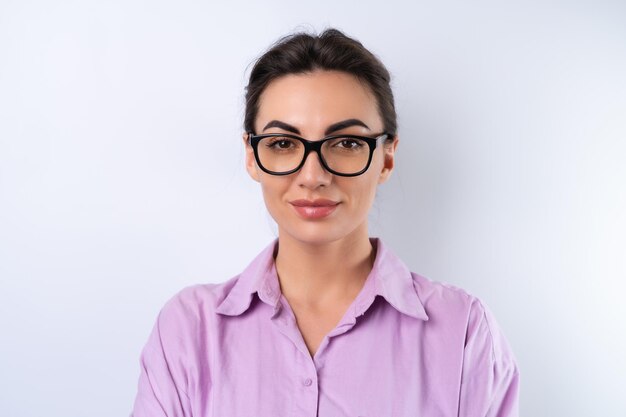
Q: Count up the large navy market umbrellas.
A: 0